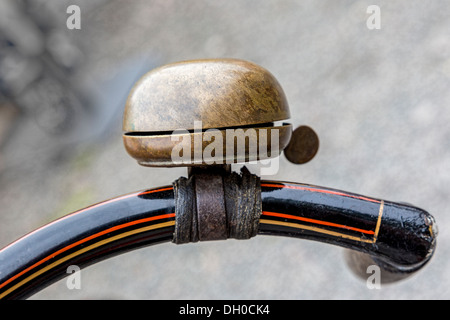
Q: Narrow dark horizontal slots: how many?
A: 1